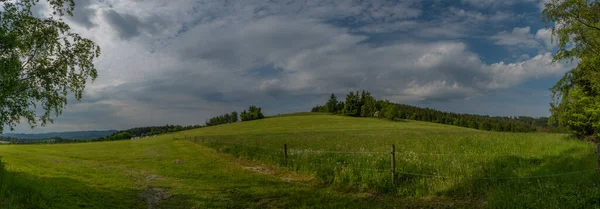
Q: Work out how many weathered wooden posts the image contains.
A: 2